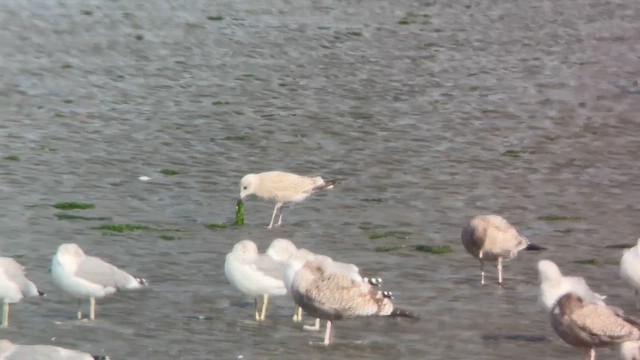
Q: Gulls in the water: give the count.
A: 13